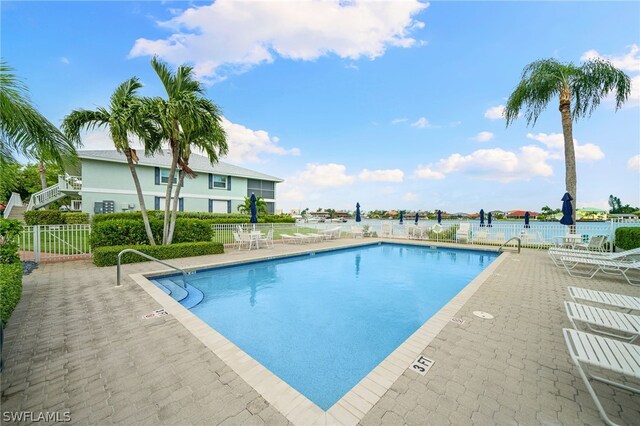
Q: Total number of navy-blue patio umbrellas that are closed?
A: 9